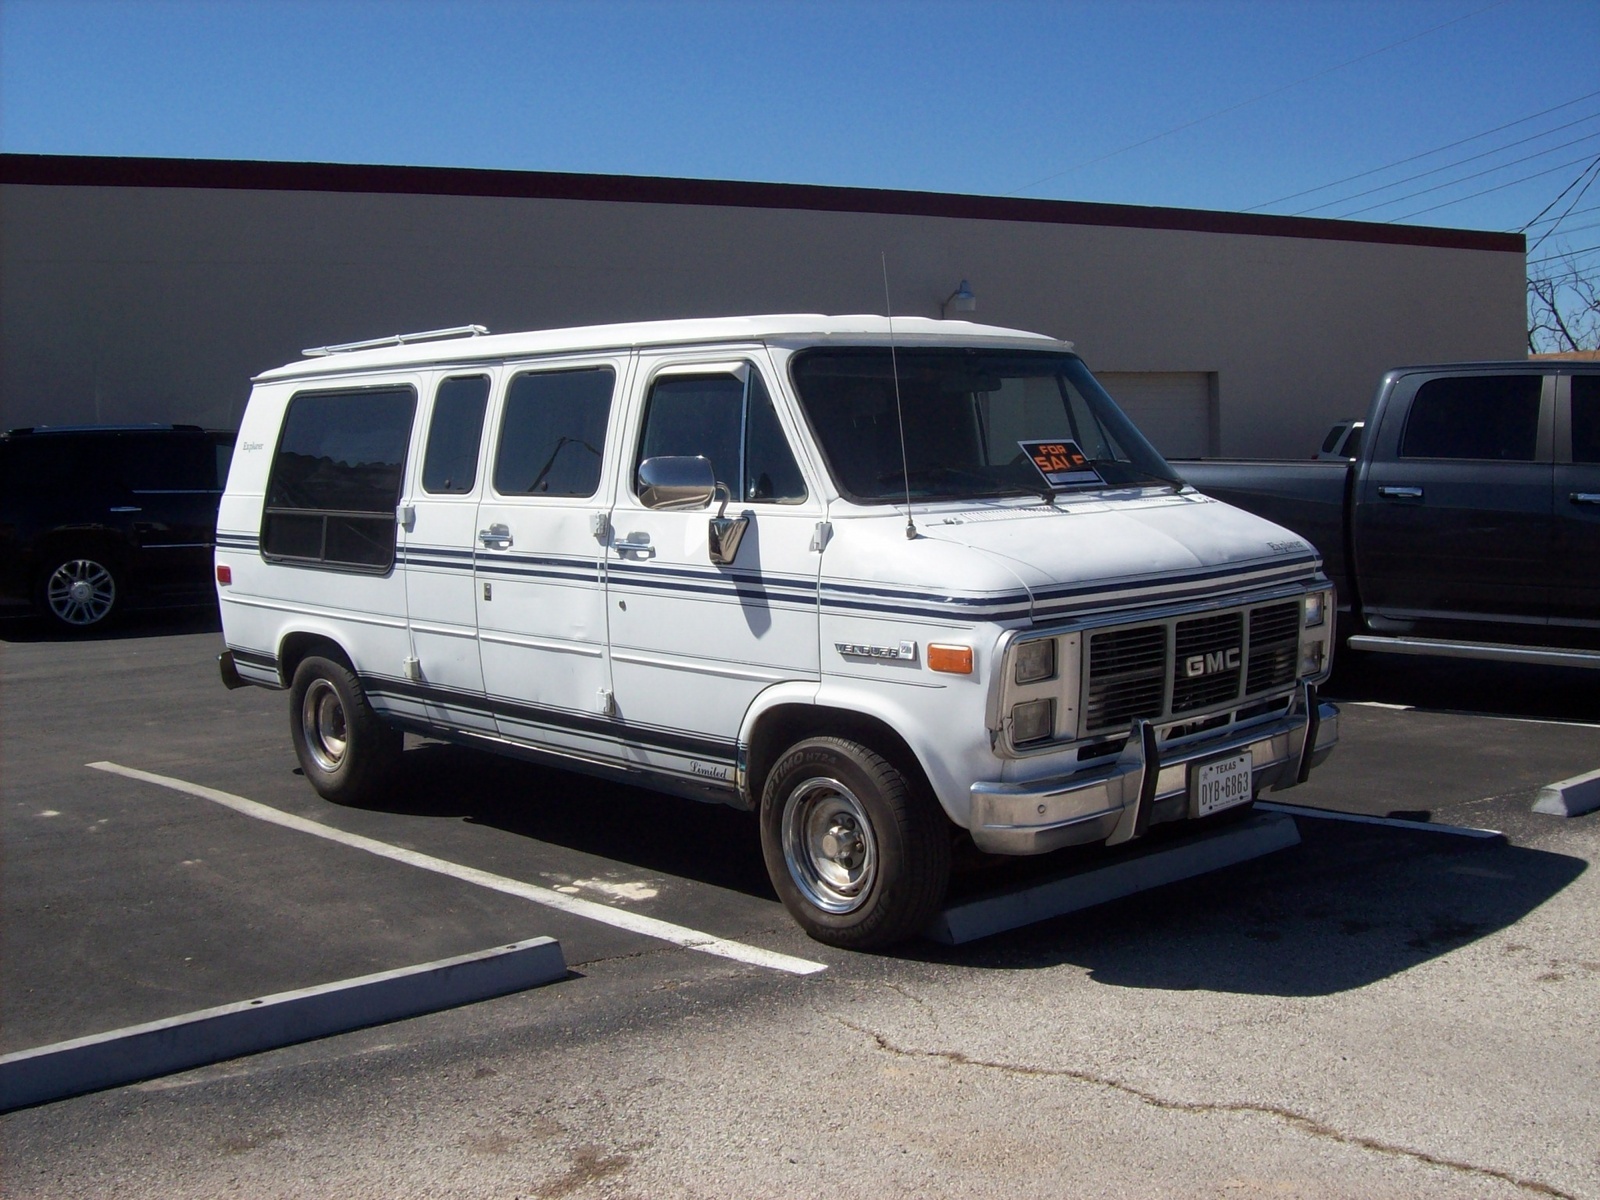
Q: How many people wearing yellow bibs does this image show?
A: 0